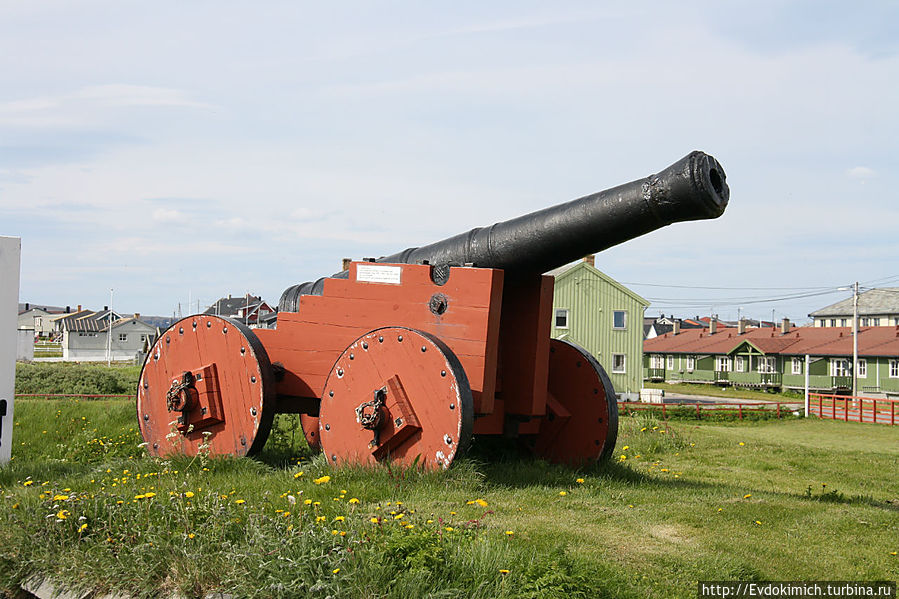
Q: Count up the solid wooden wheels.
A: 4